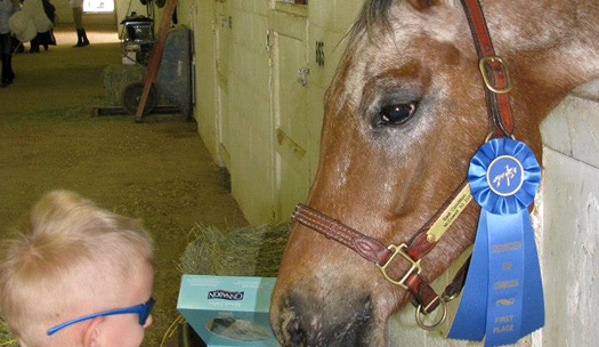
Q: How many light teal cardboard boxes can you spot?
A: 1